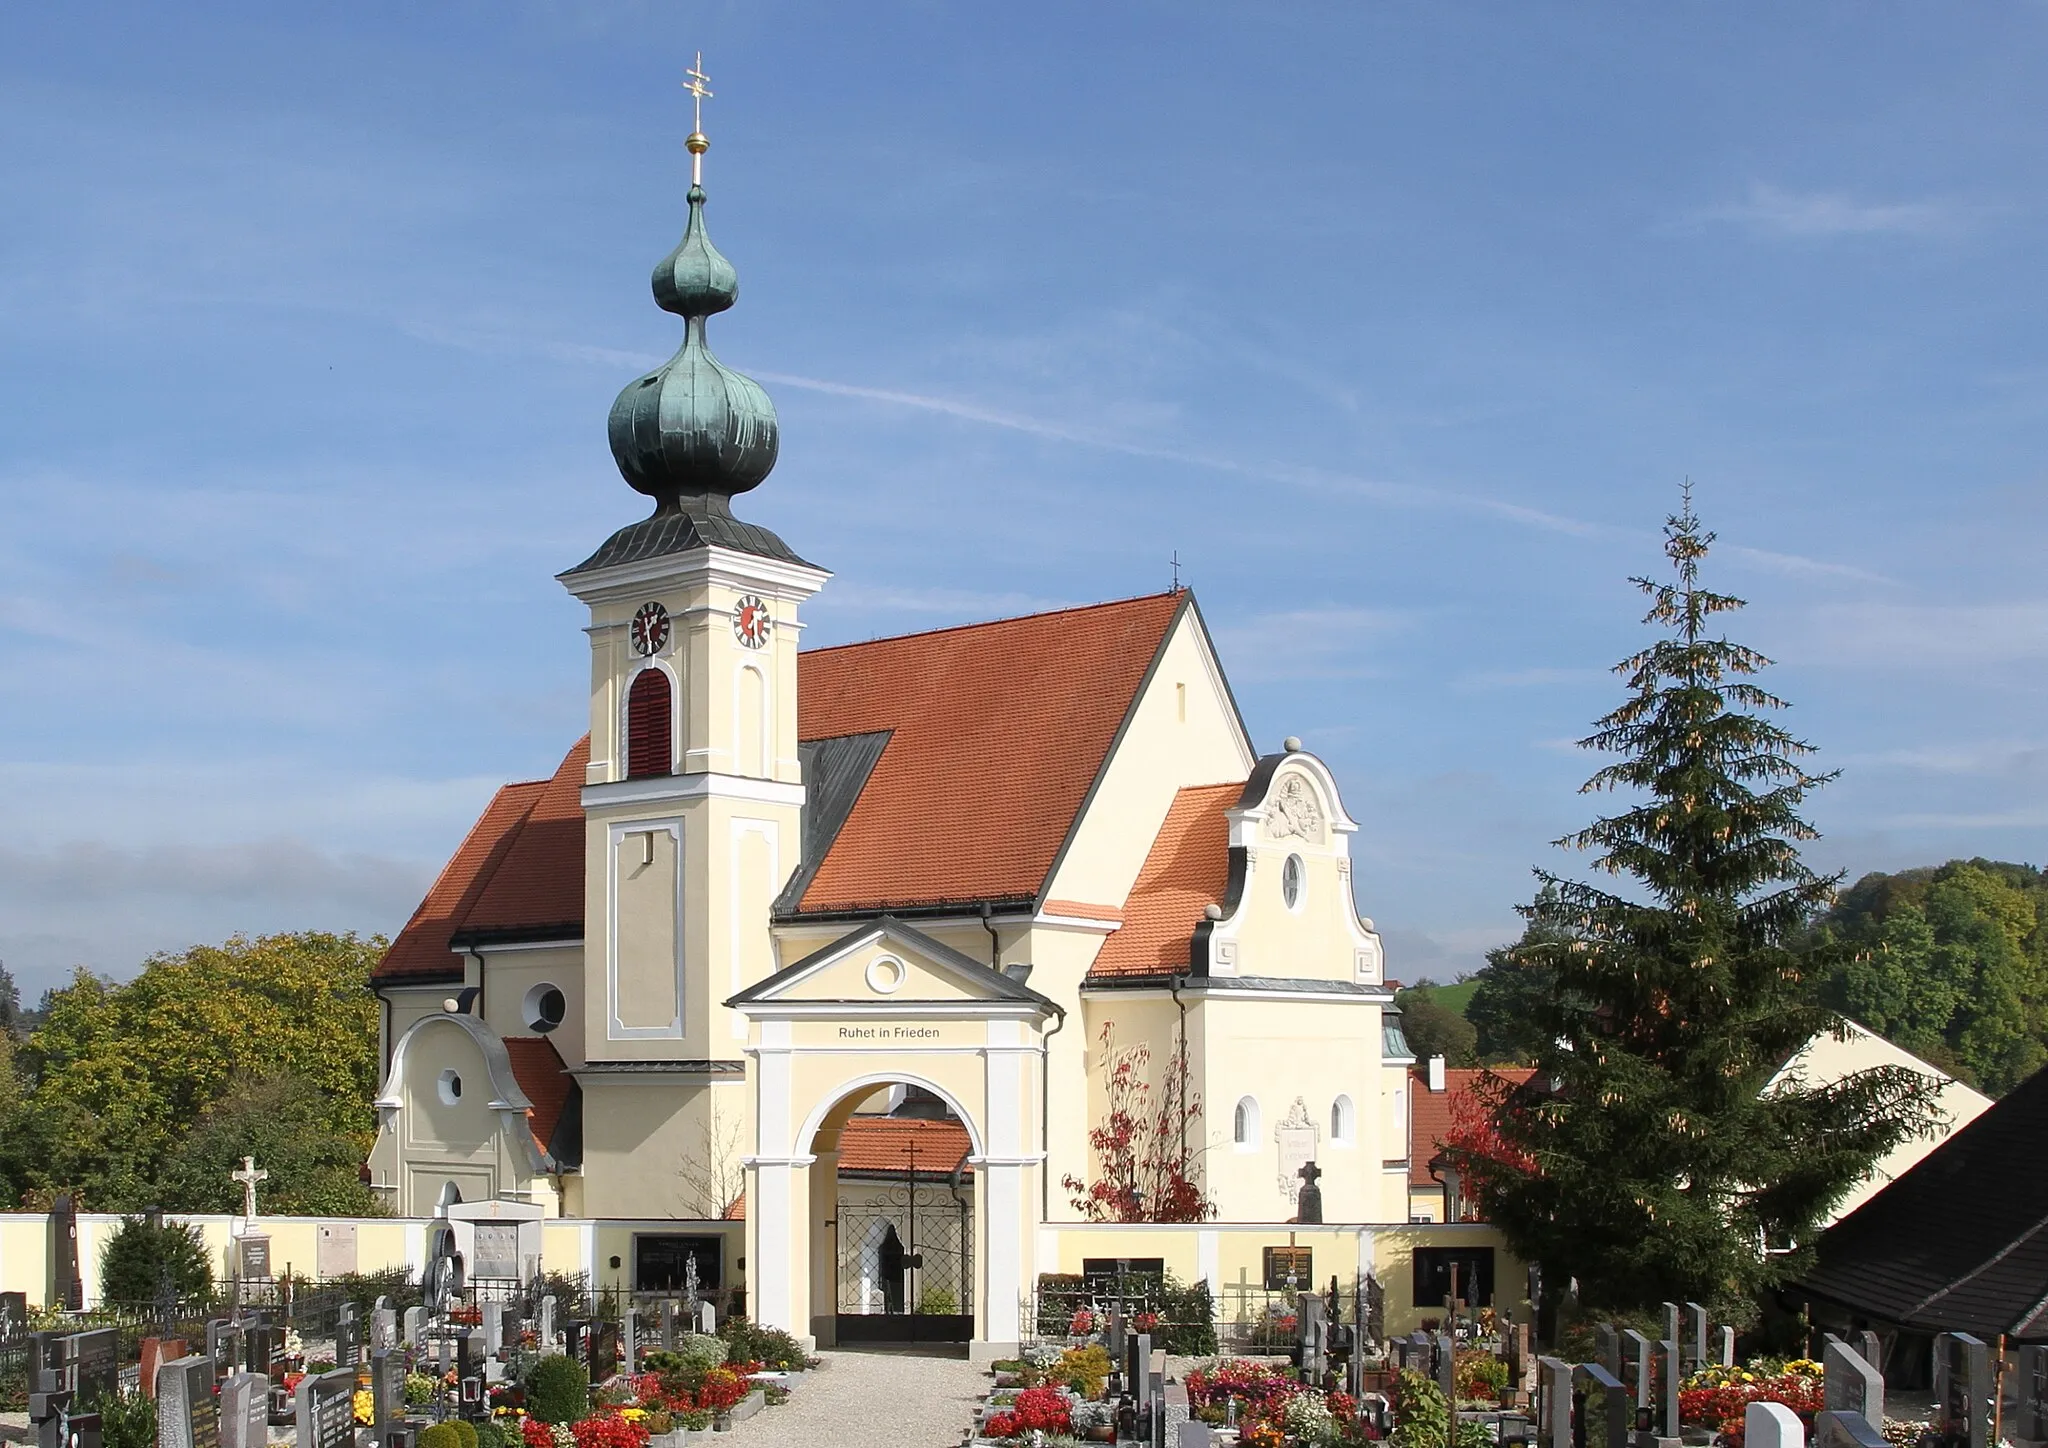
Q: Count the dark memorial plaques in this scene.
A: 4